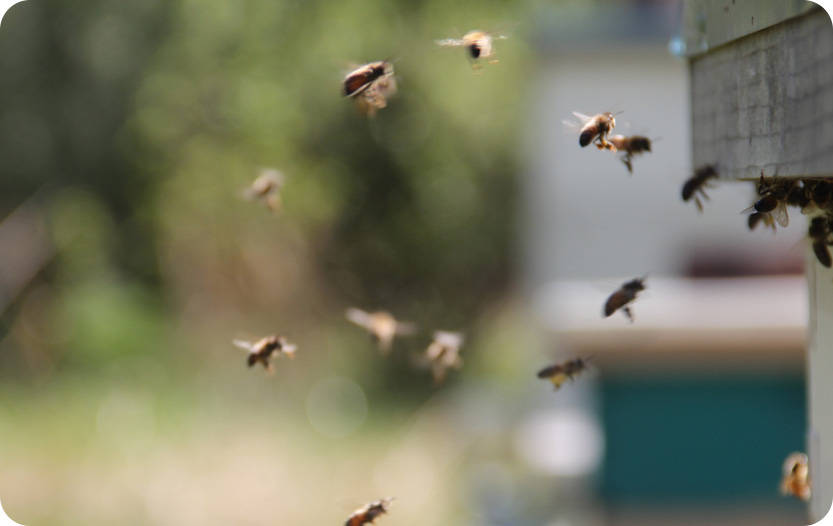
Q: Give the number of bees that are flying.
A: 13